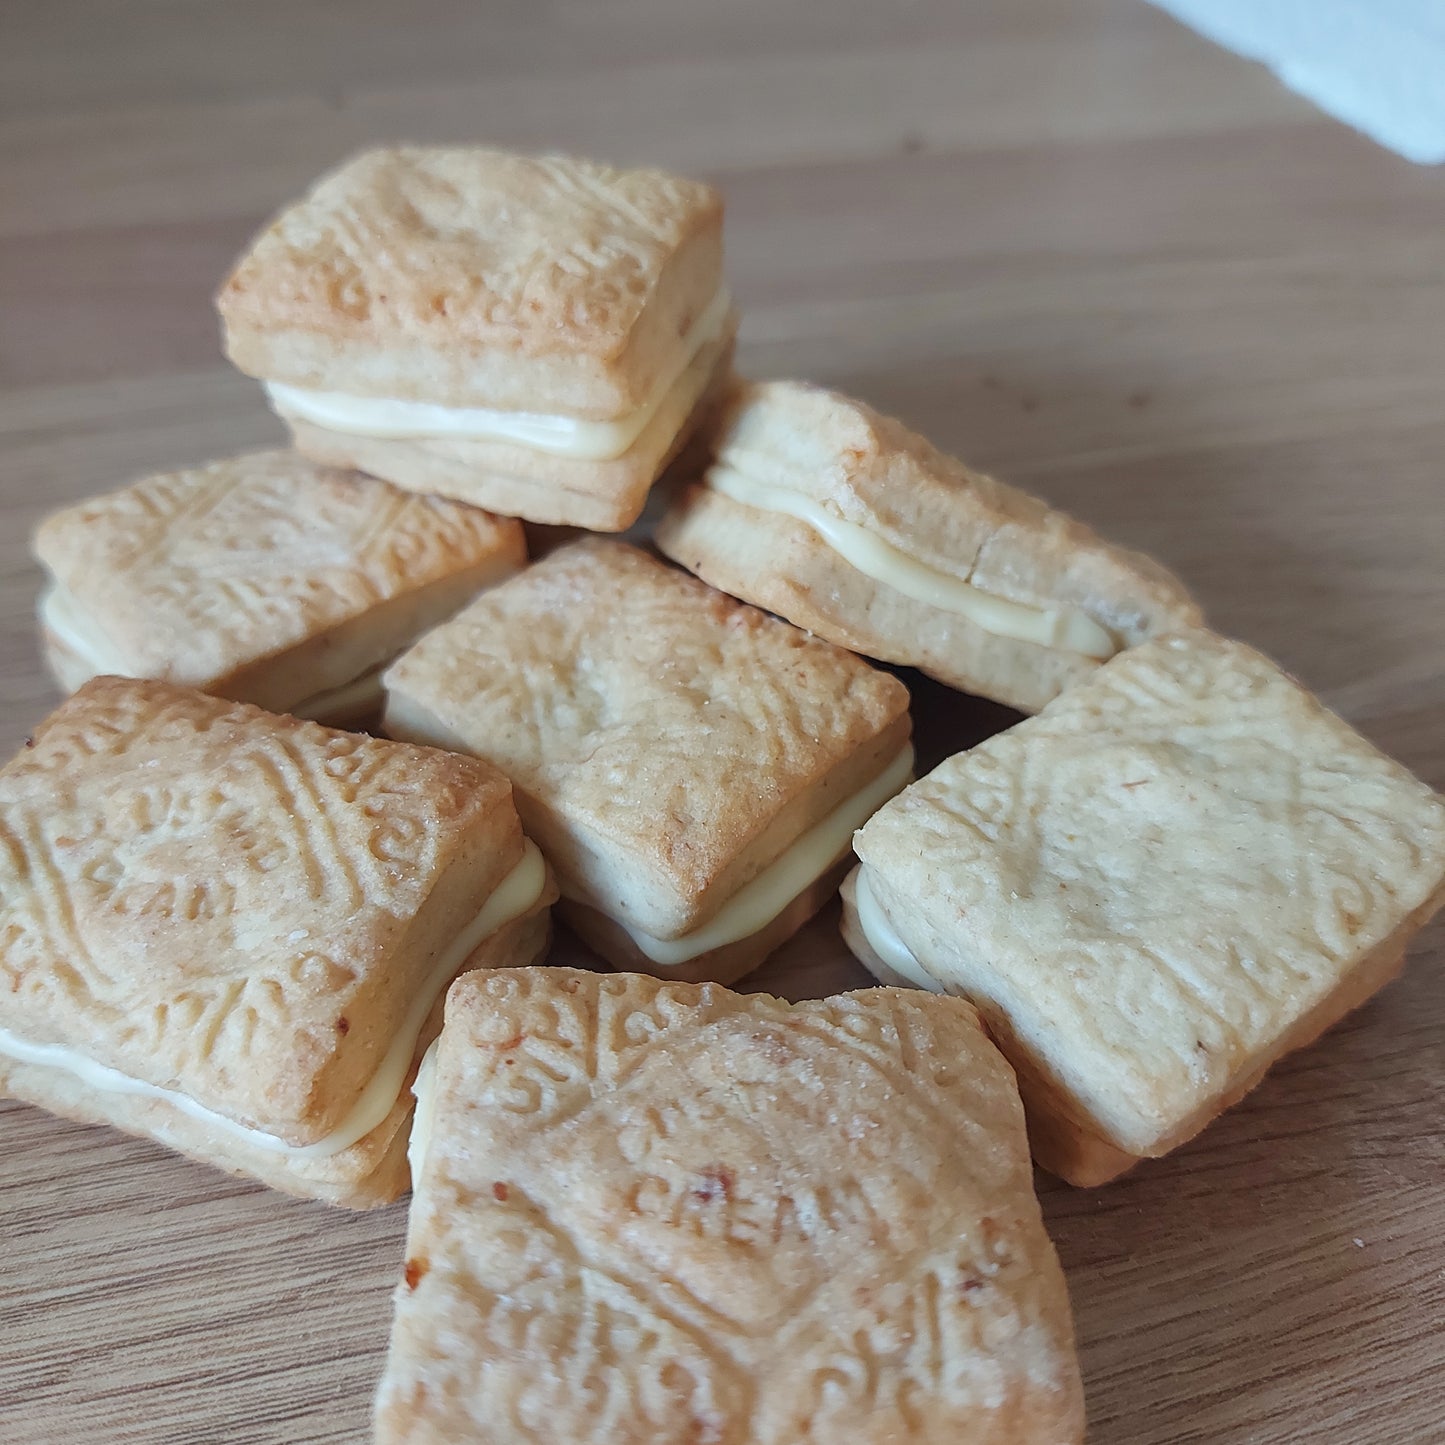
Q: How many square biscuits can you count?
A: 7